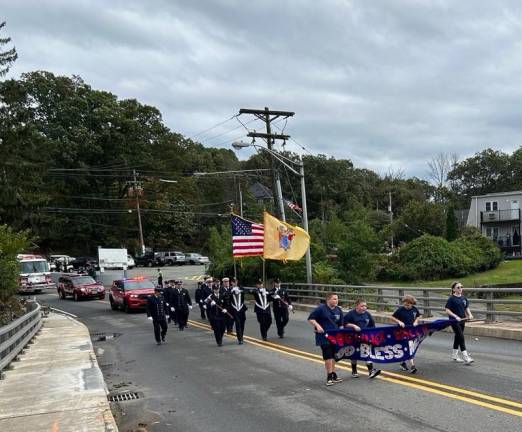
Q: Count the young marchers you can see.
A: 4